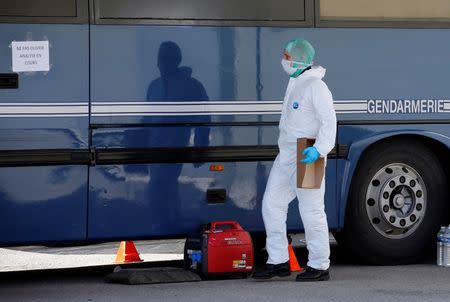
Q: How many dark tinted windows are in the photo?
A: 2